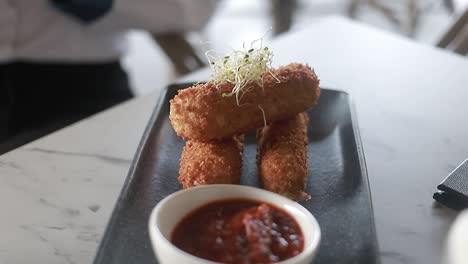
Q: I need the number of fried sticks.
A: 3